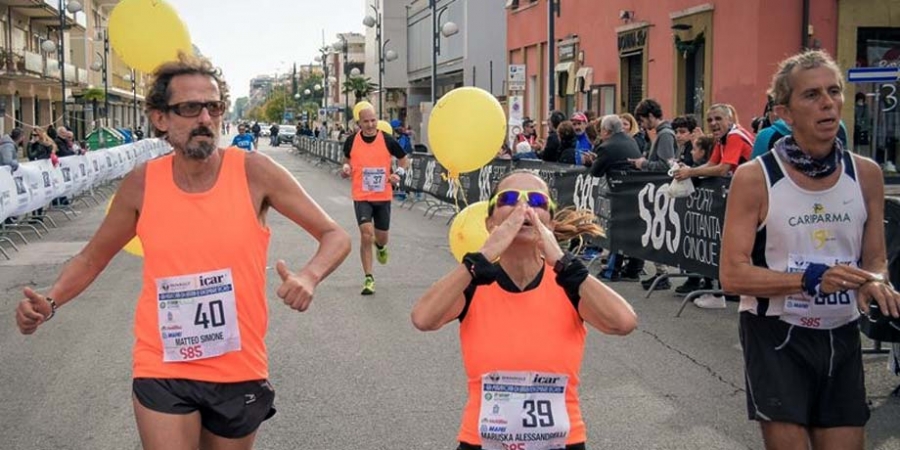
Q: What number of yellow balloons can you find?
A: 6